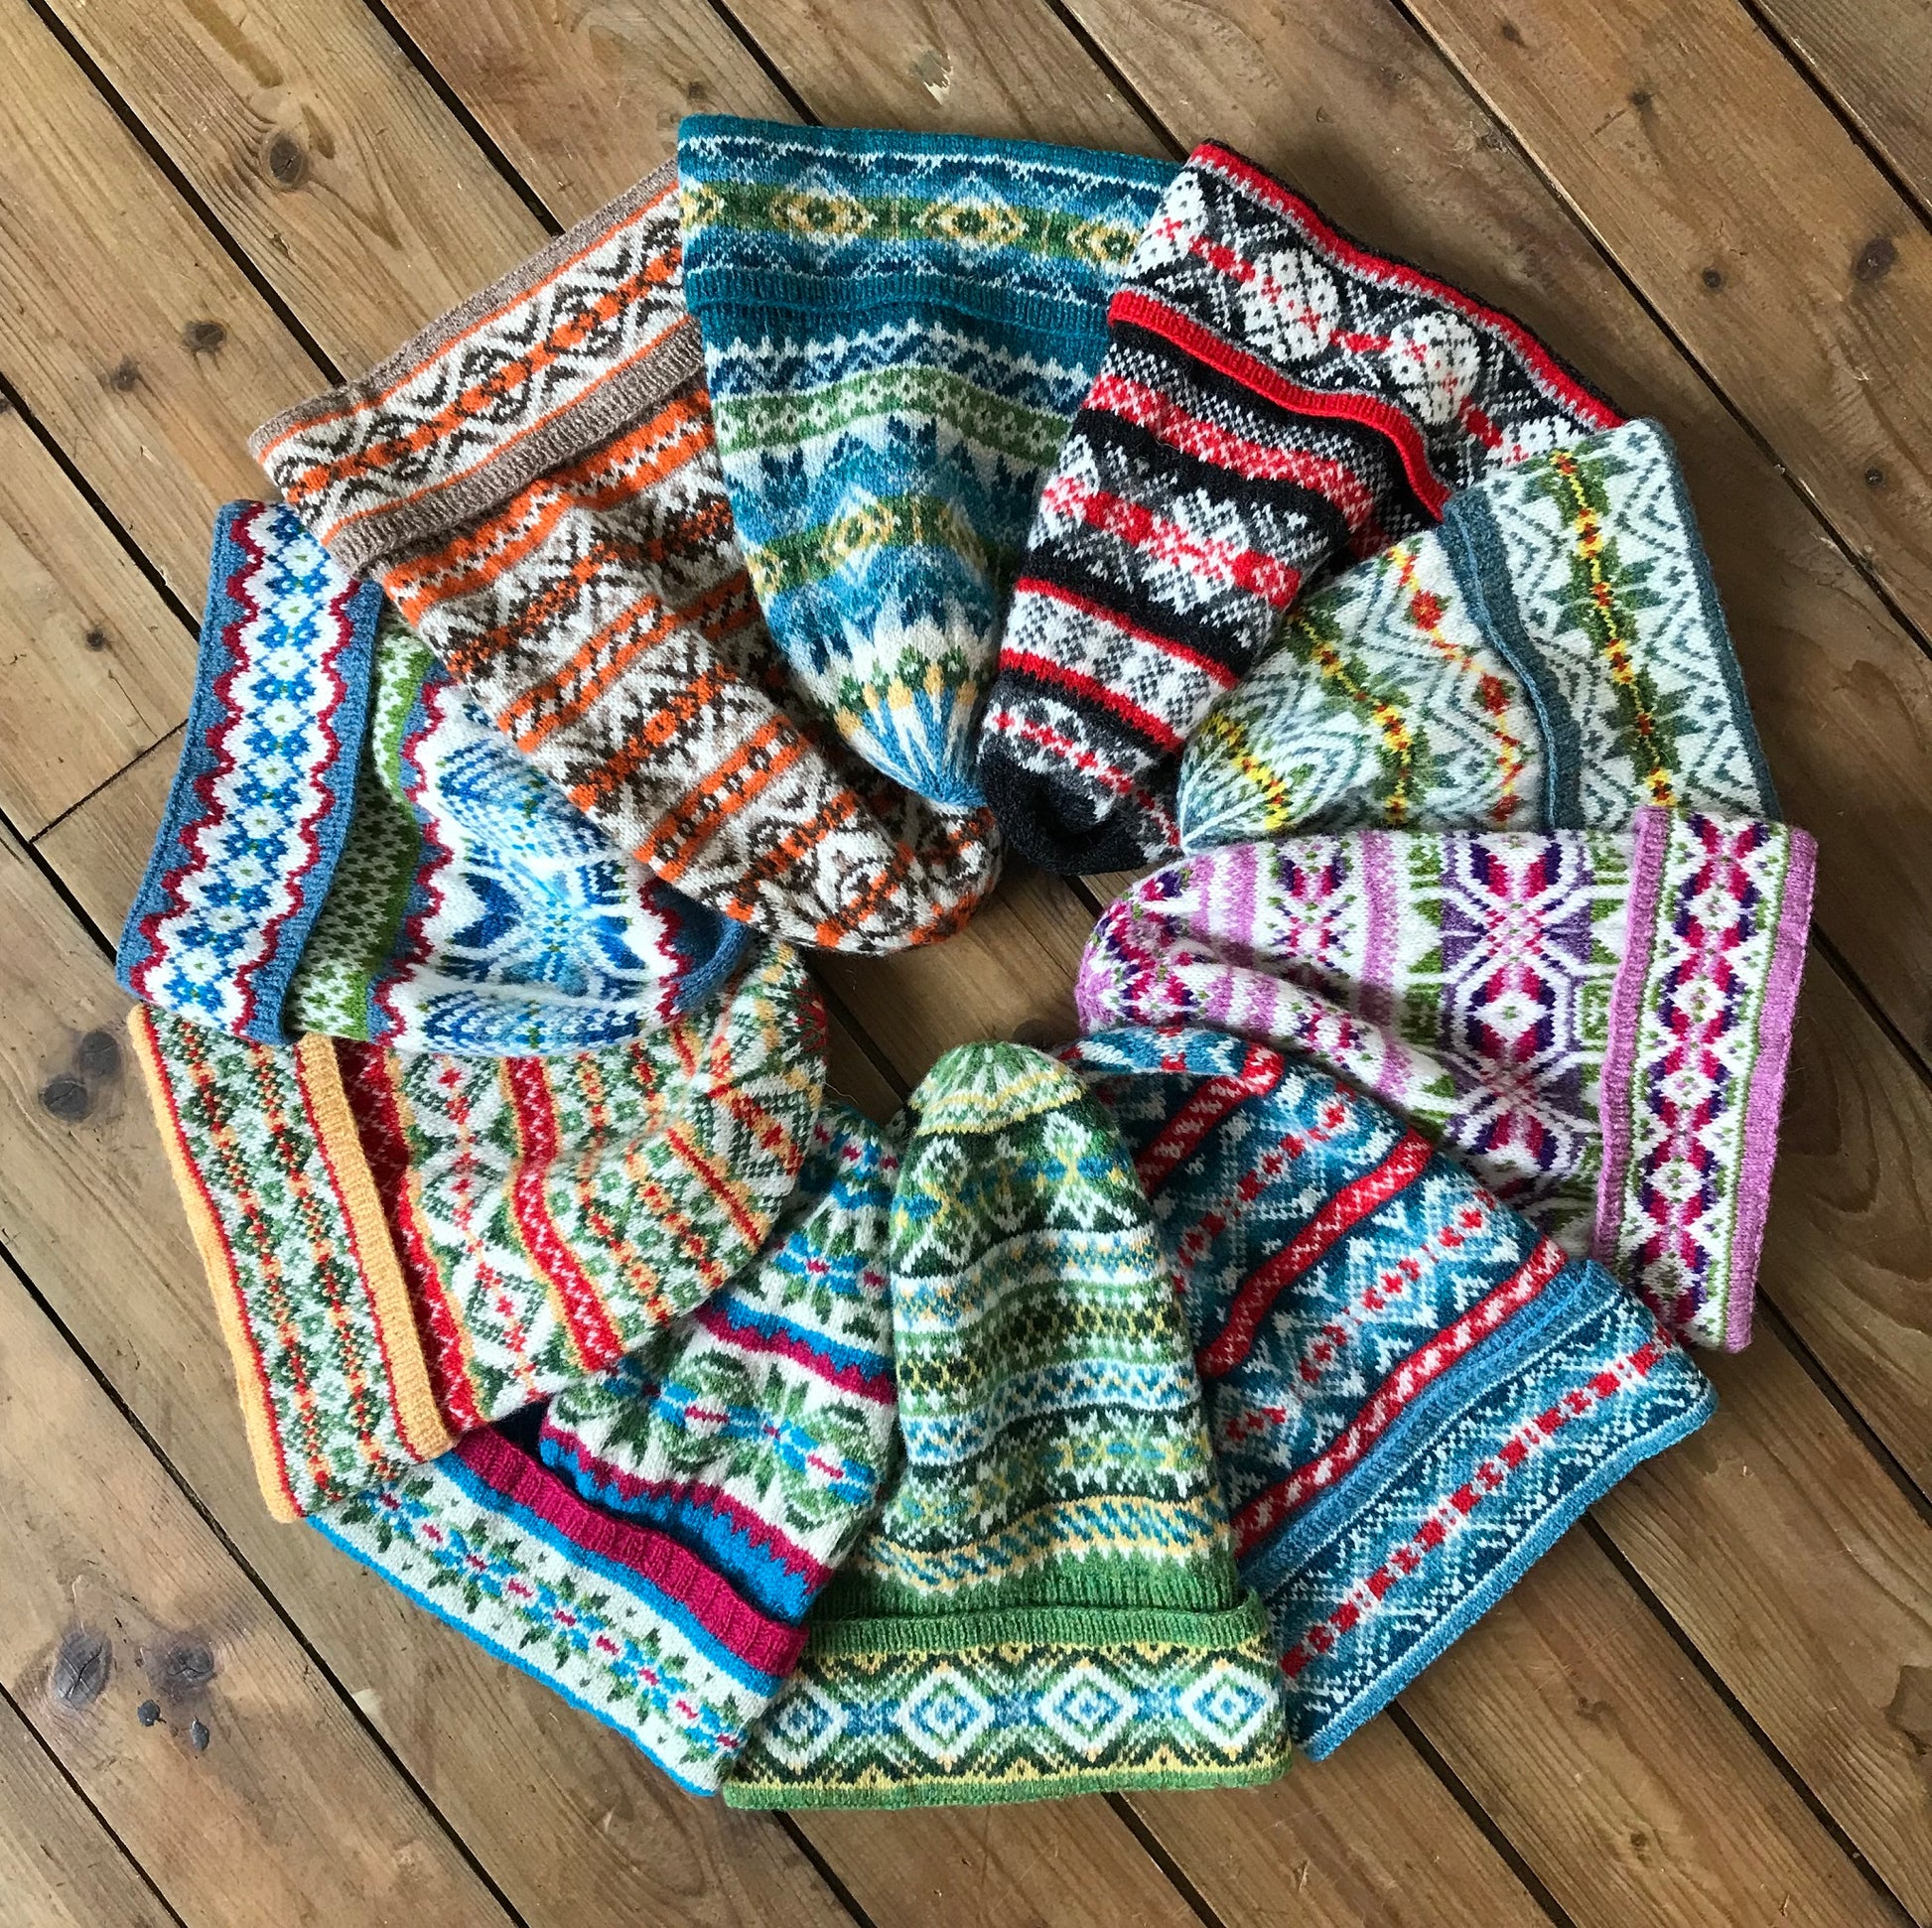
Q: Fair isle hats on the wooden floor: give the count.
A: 10